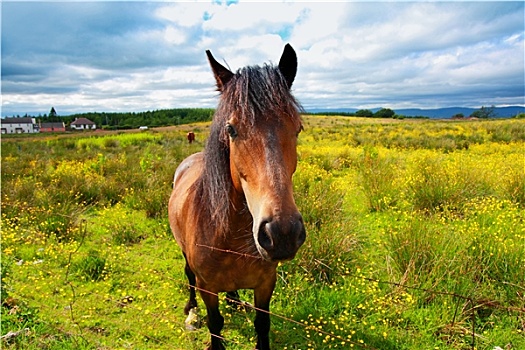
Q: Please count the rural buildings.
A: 3